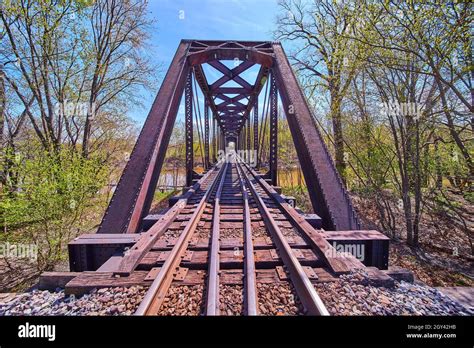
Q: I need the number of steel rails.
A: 4